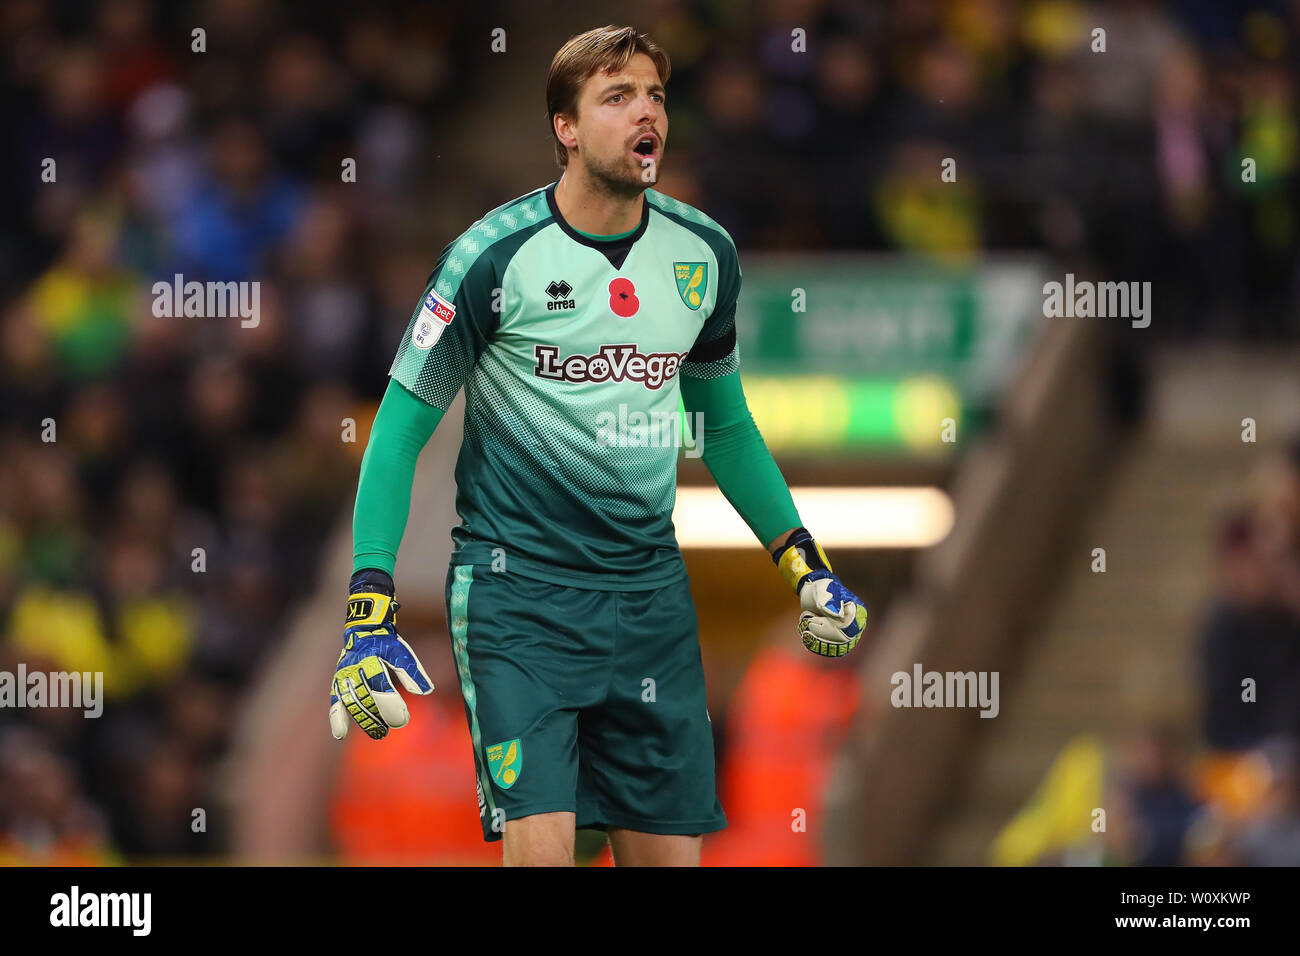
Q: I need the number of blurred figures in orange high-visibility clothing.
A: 2